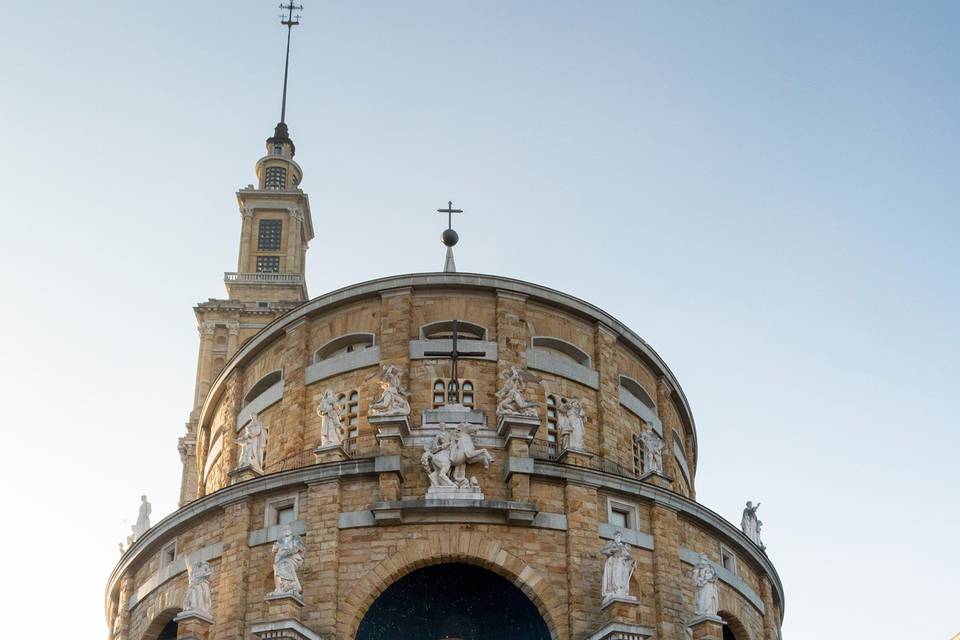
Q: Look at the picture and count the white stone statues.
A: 13